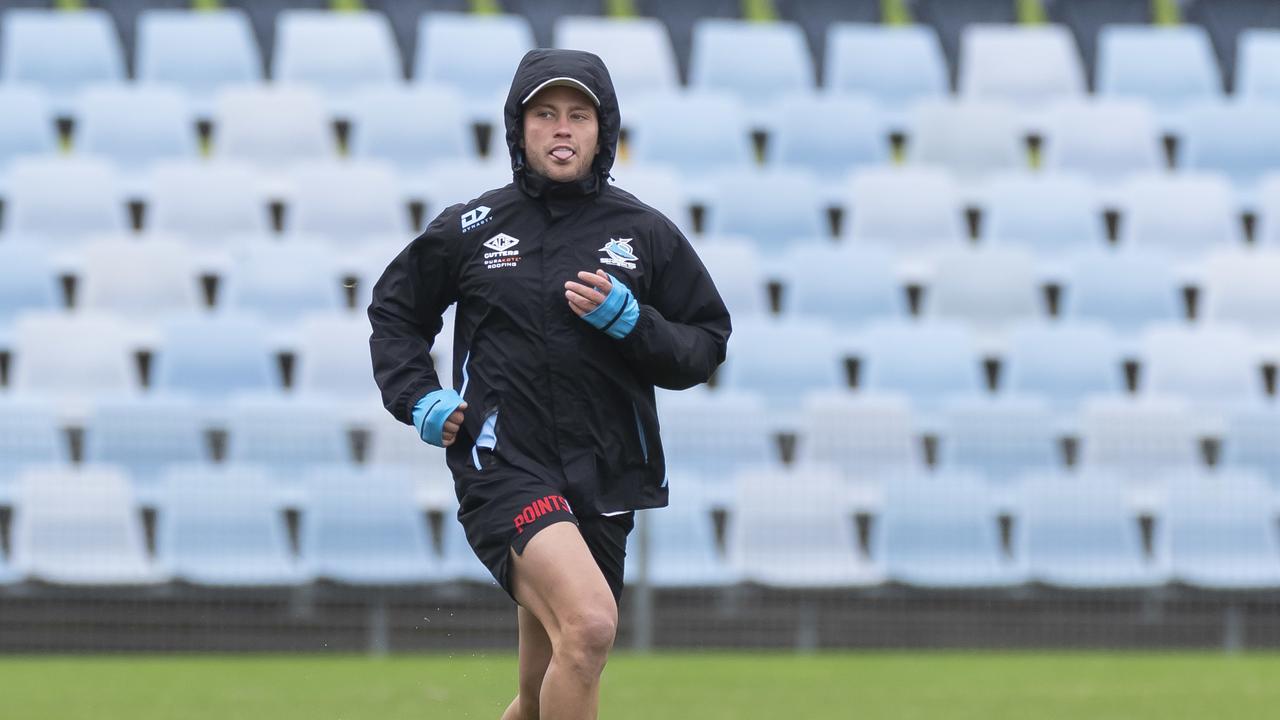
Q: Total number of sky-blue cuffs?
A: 2